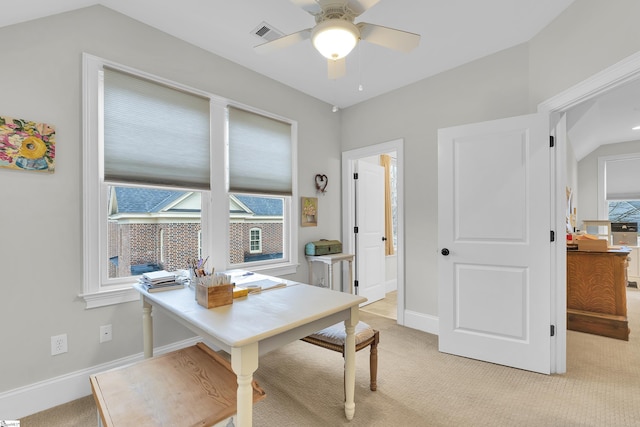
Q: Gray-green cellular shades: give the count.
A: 2